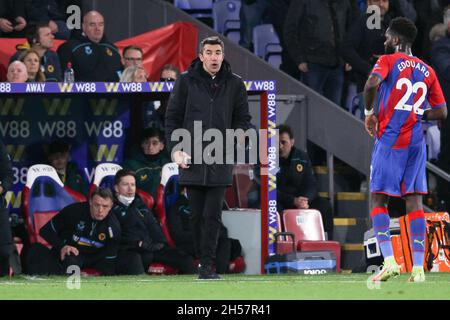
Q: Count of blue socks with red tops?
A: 2